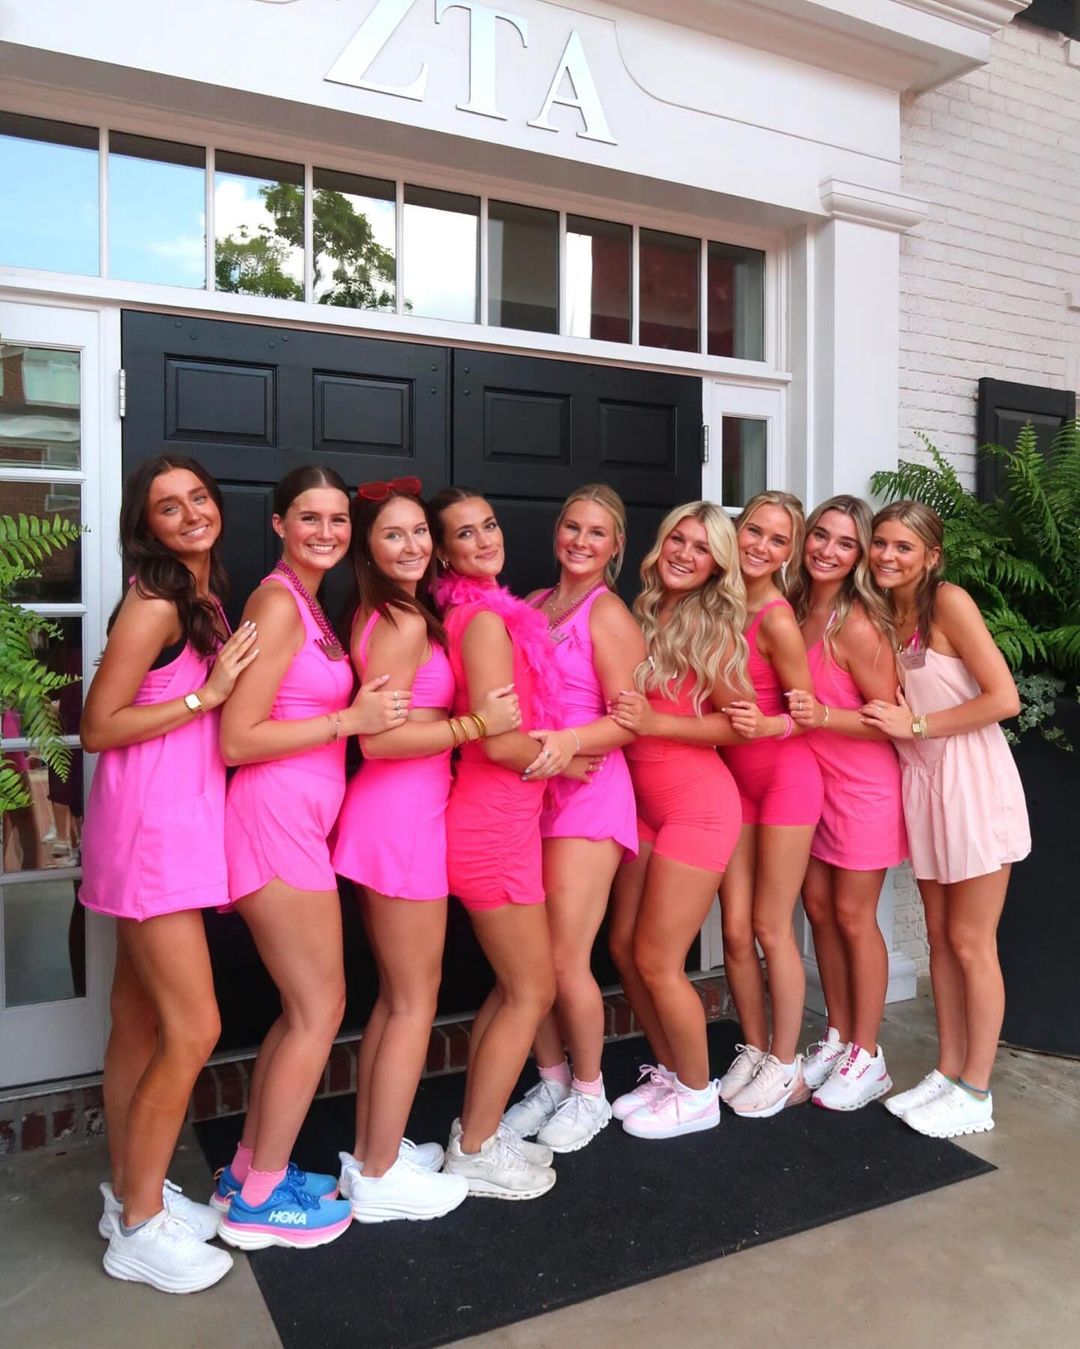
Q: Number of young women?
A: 9